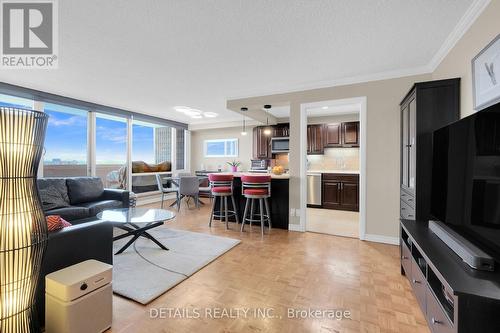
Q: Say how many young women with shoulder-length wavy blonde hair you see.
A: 0